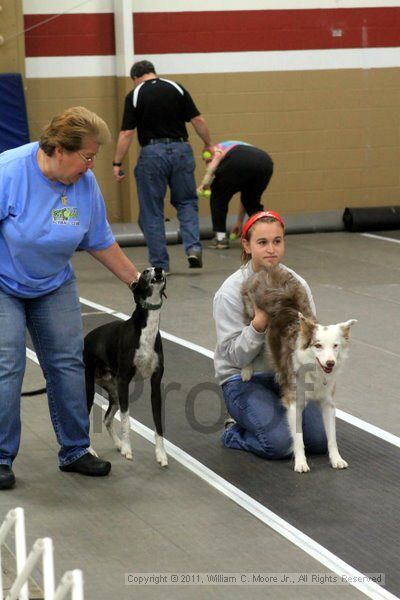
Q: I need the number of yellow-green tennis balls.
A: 4